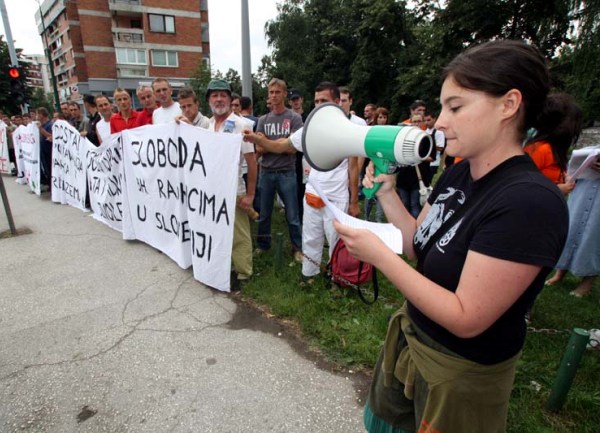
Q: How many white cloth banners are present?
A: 5